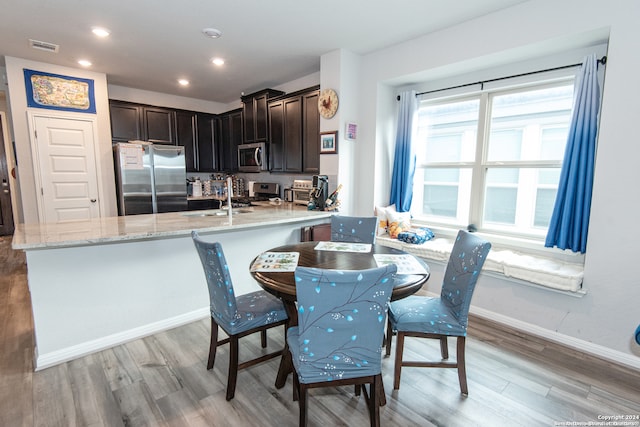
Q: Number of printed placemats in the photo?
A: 3